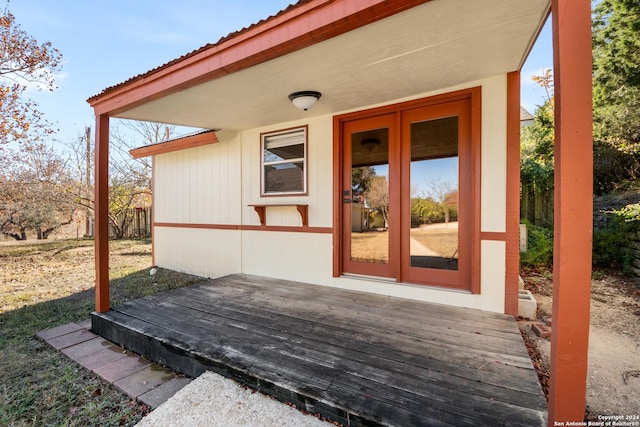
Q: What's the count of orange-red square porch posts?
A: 2